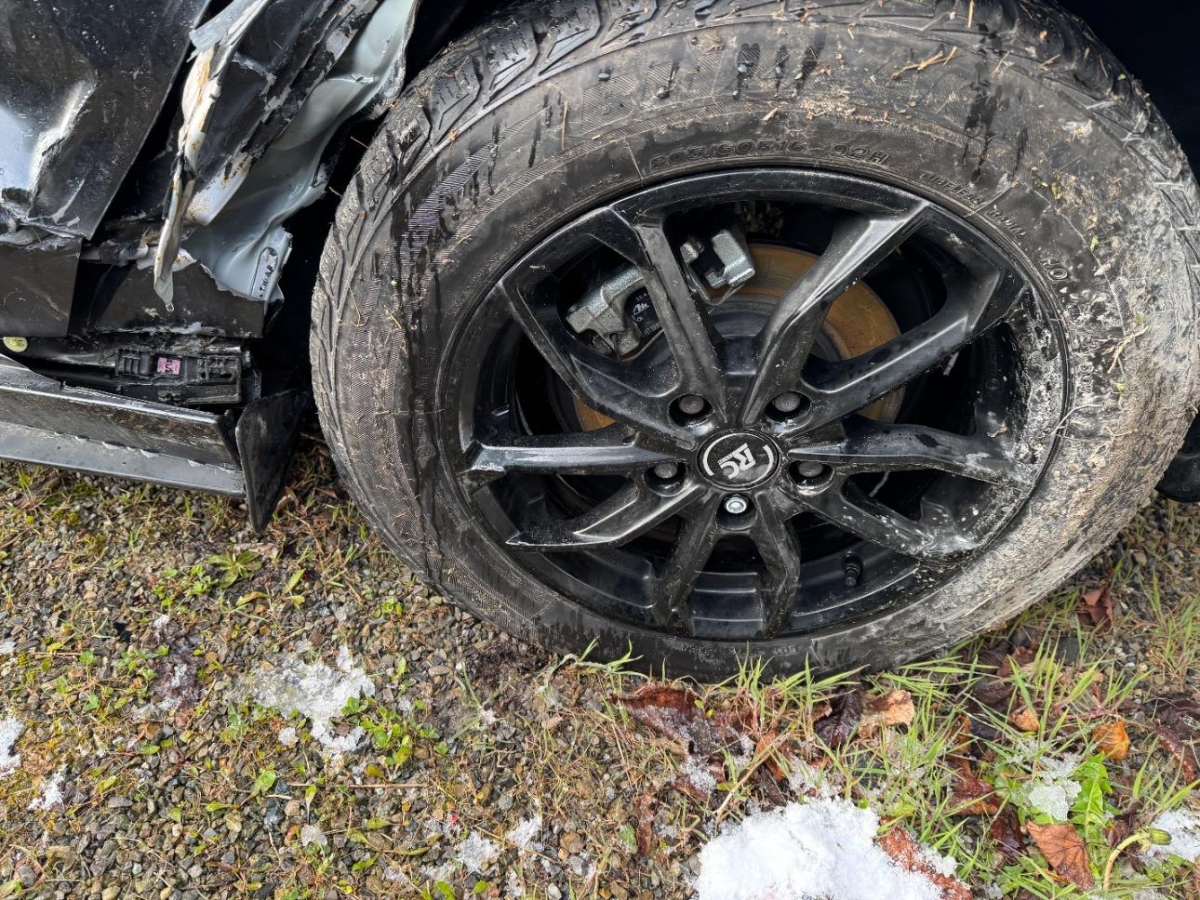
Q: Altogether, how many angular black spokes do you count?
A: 10